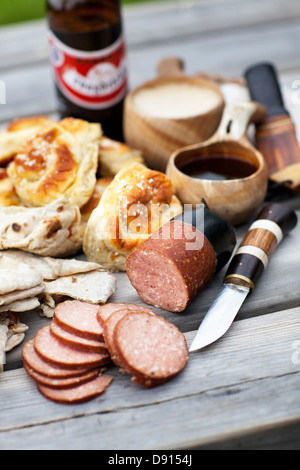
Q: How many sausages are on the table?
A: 1